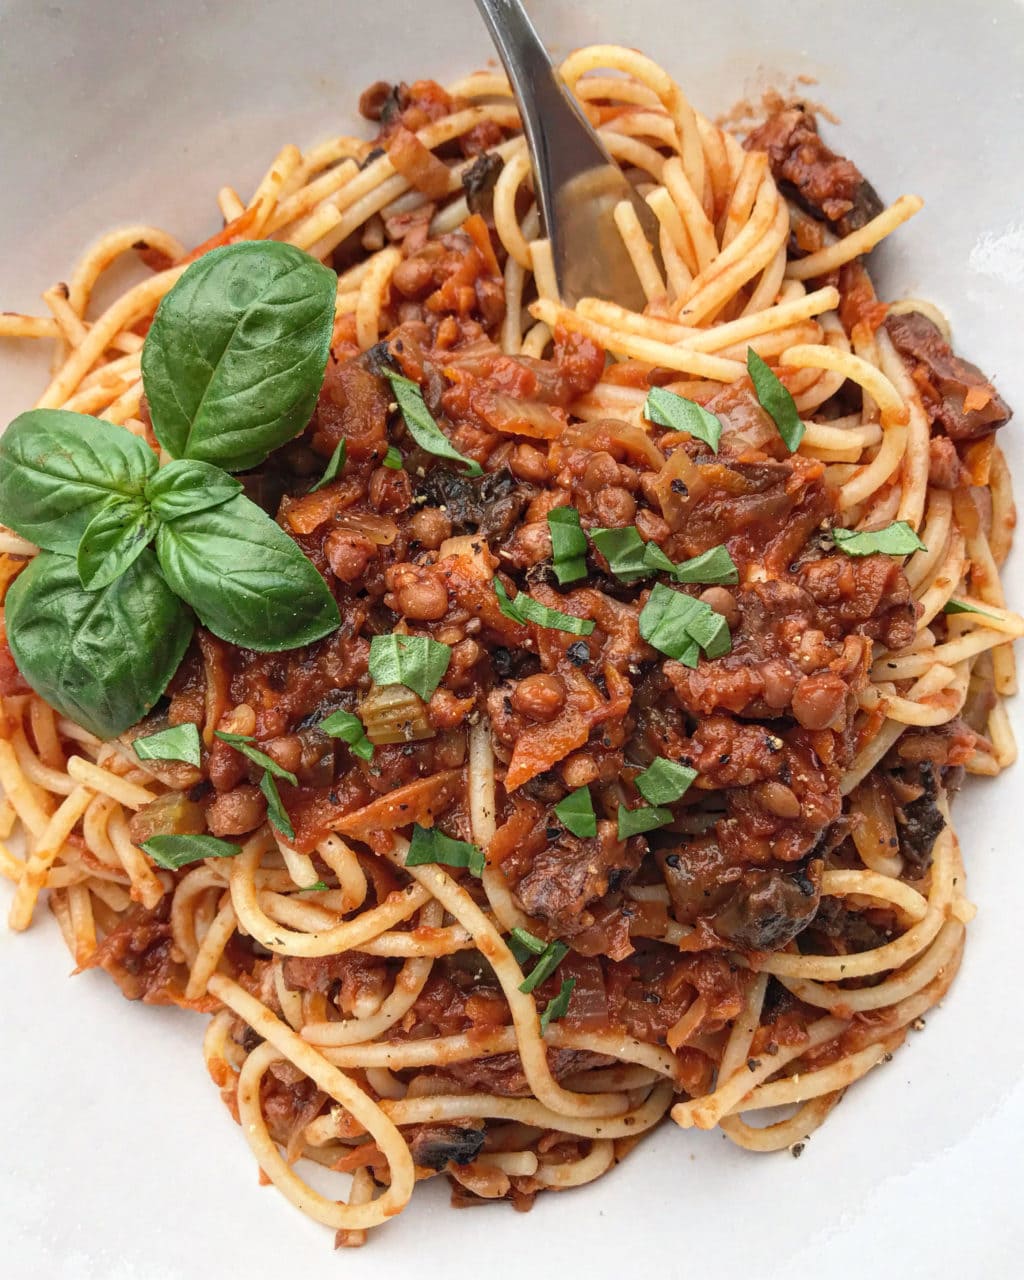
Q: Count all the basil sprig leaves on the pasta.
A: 6